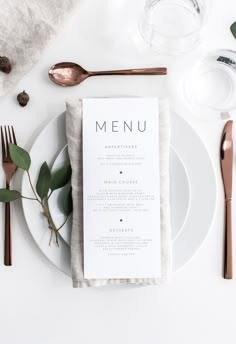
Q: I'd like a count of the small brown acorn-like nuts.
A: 2